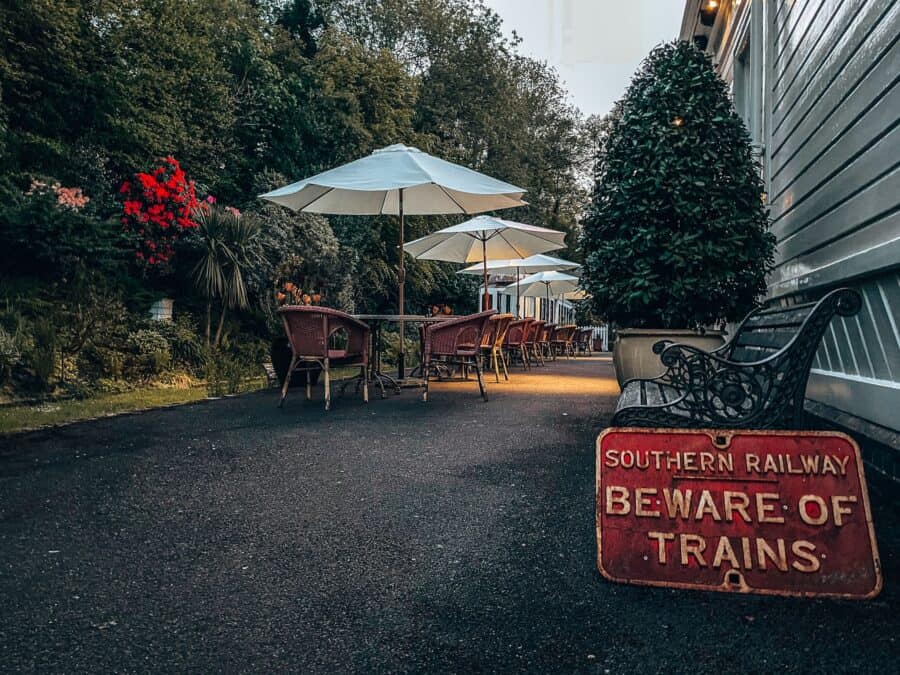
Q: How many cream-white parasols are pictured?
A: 5